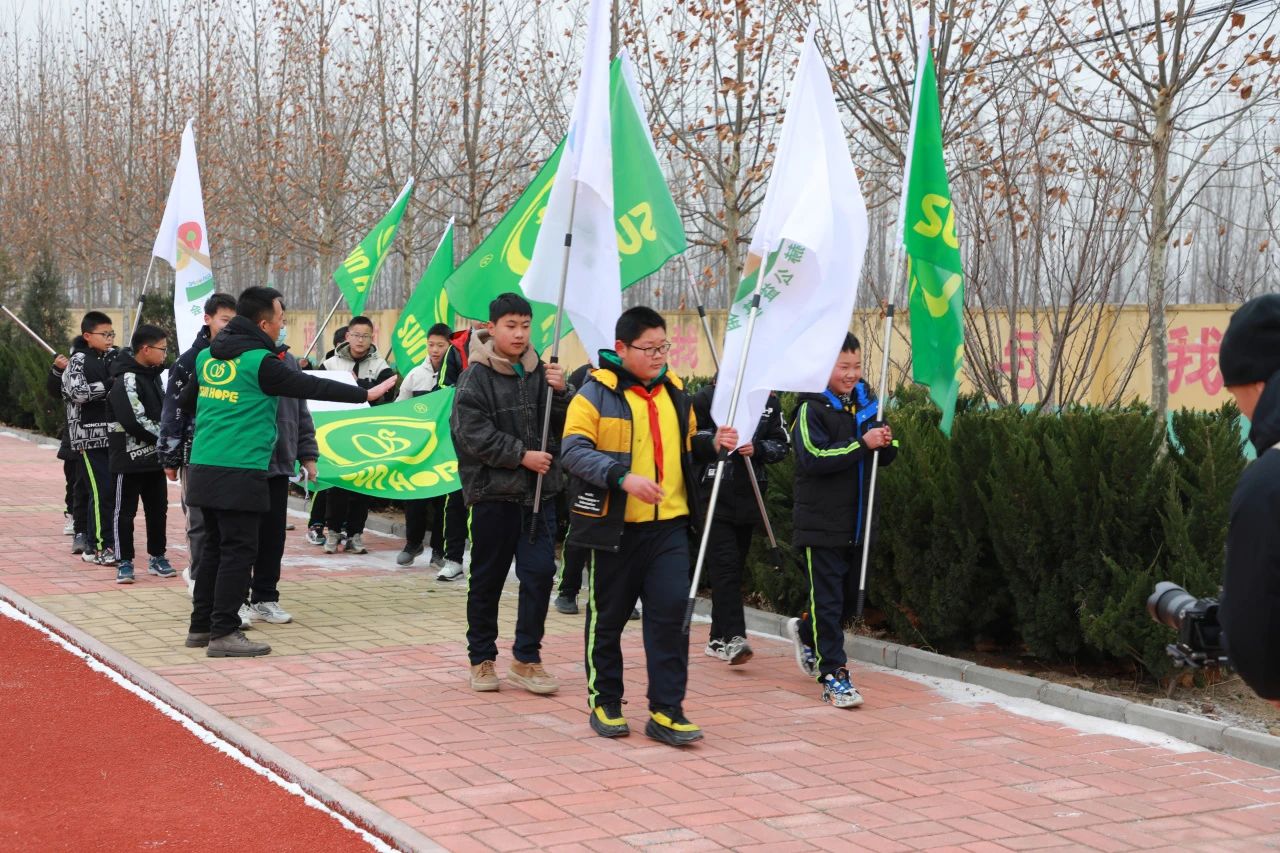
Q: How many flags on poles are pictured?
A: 7